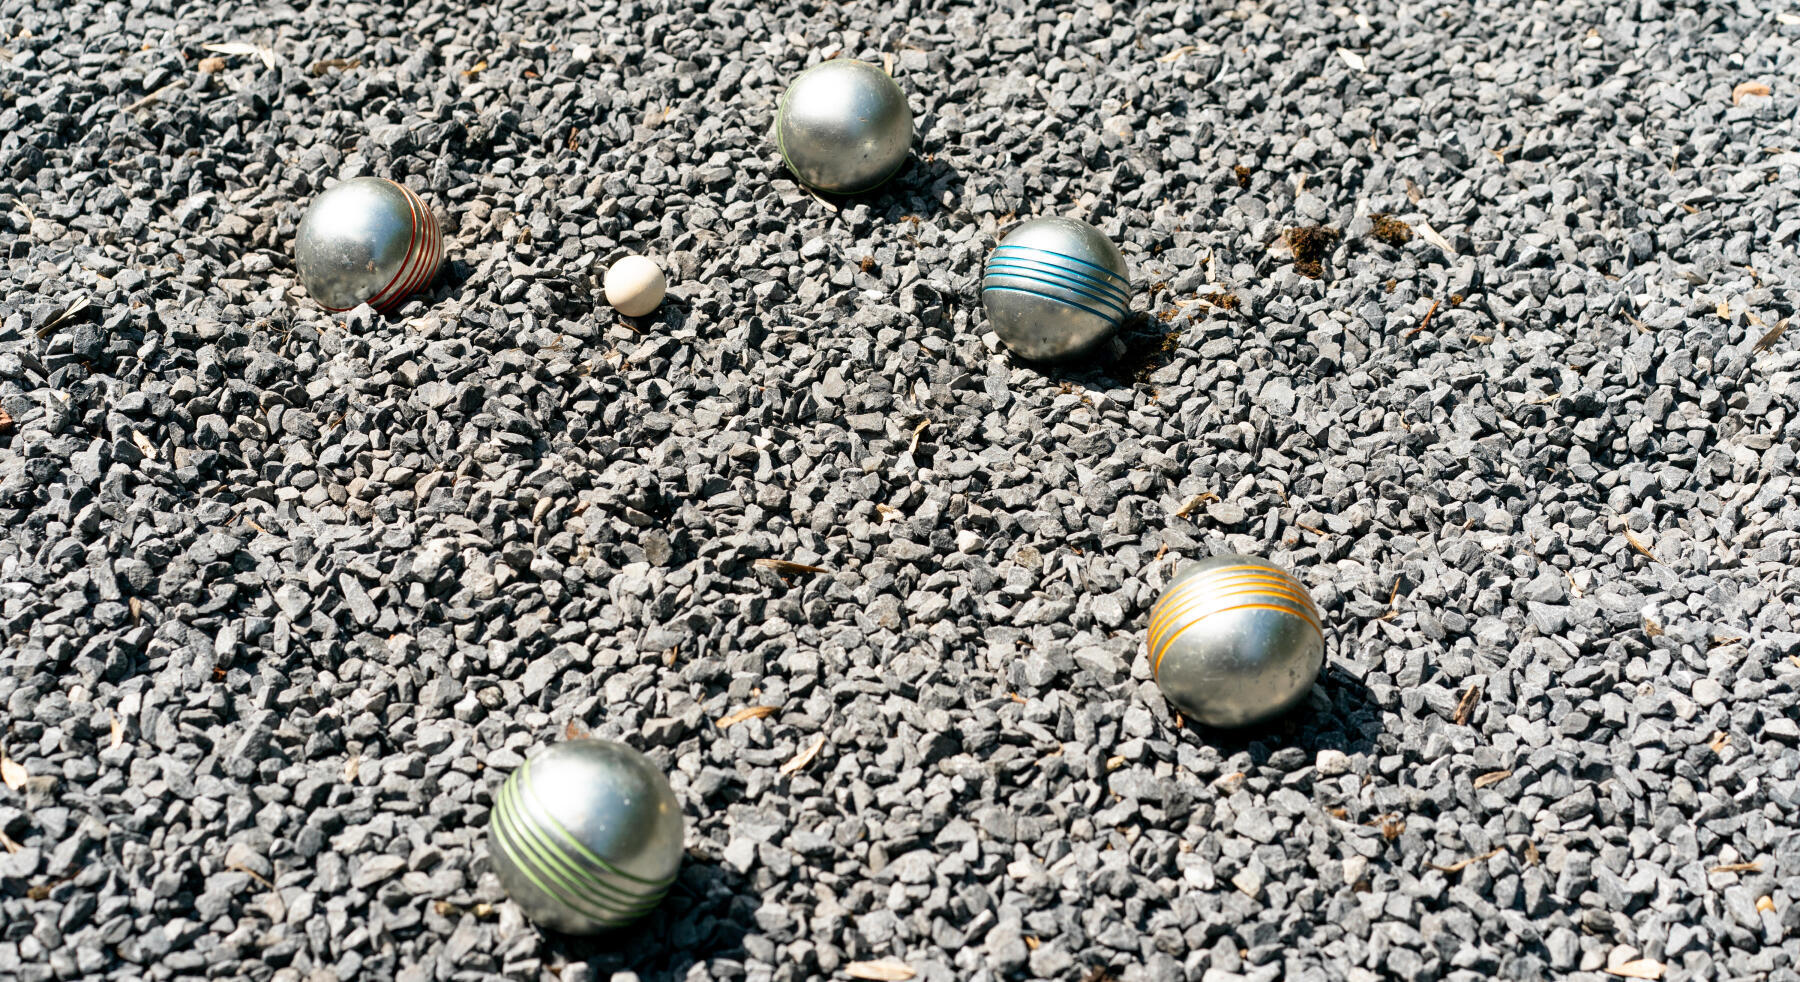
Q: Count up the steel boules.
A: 5